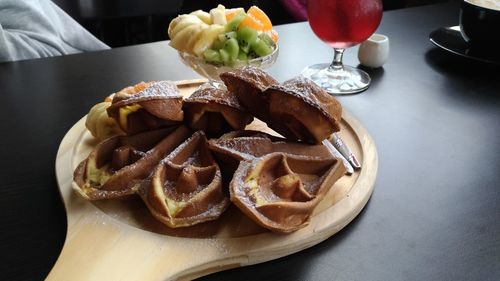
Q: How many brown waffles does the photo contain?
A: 8